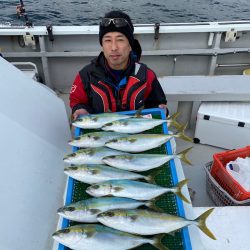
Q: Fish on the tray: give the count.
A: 11